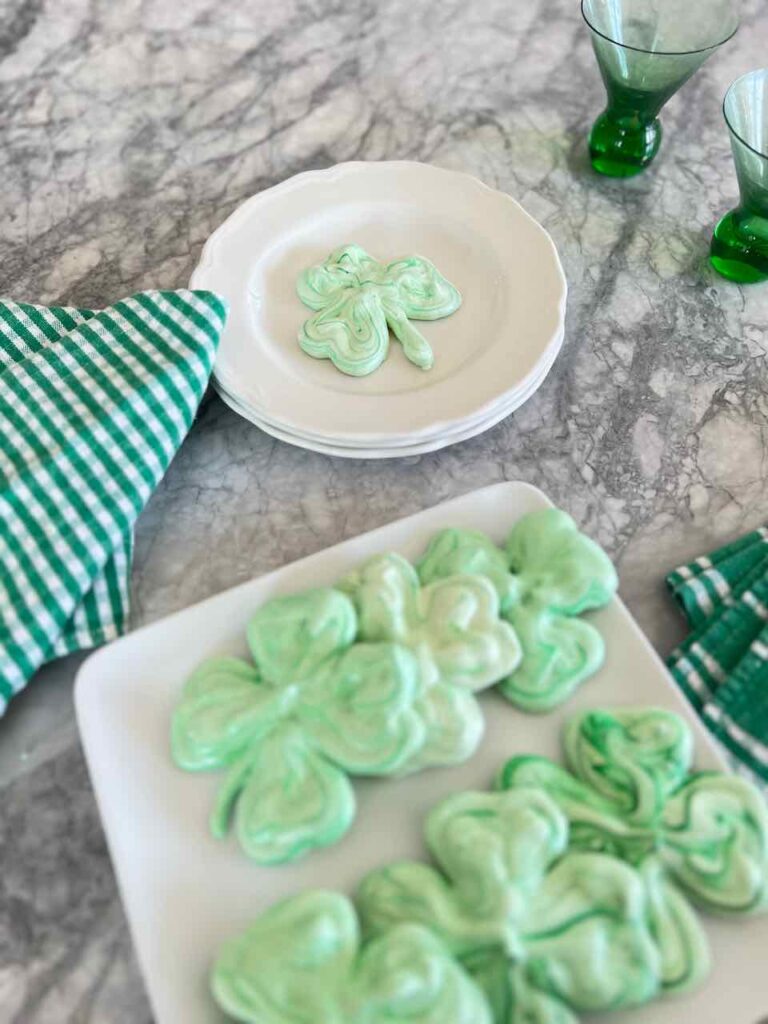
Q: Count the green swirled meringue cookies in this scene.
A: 7